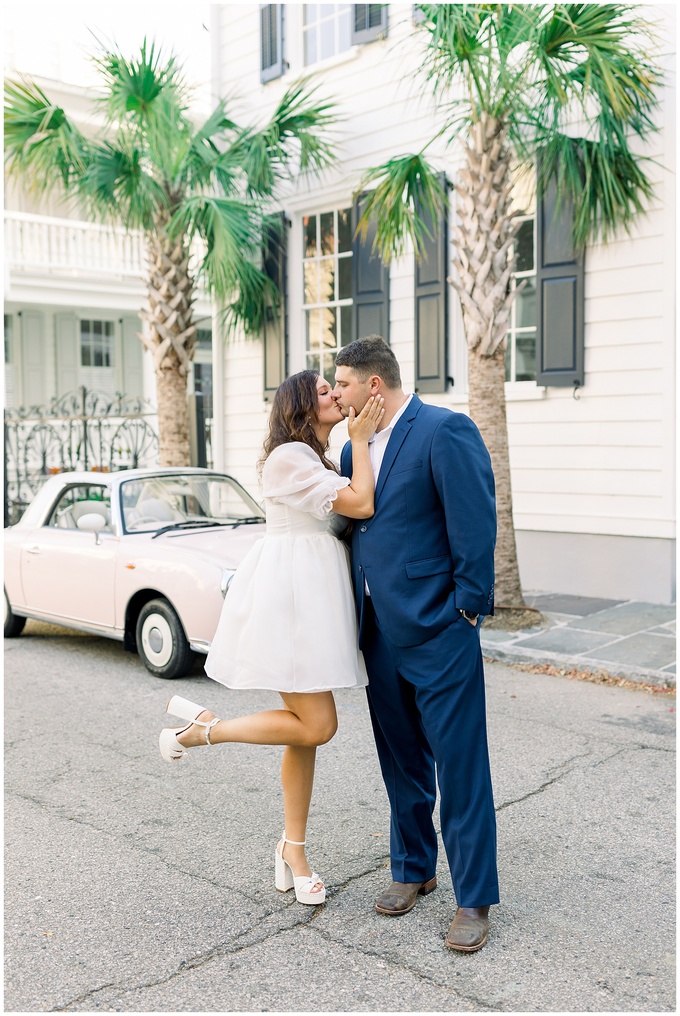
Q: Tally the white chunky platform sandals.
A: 2